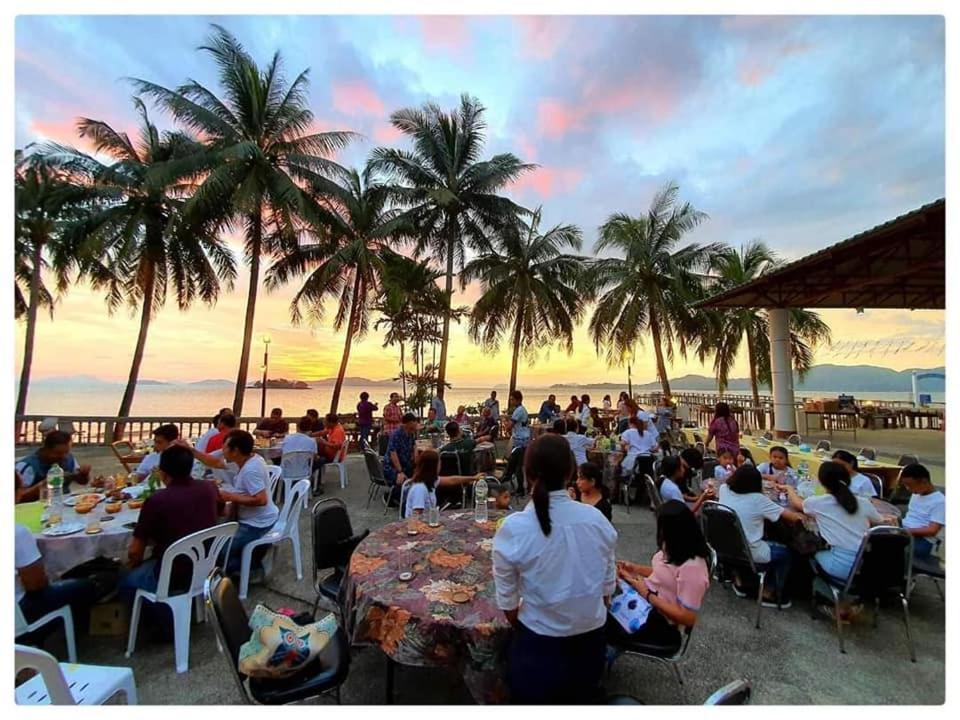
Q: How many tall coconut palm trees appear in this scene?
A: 8